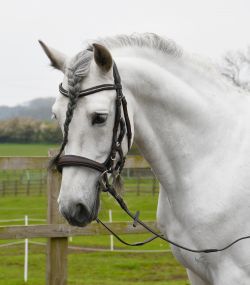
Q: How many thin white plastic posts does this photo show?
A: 2